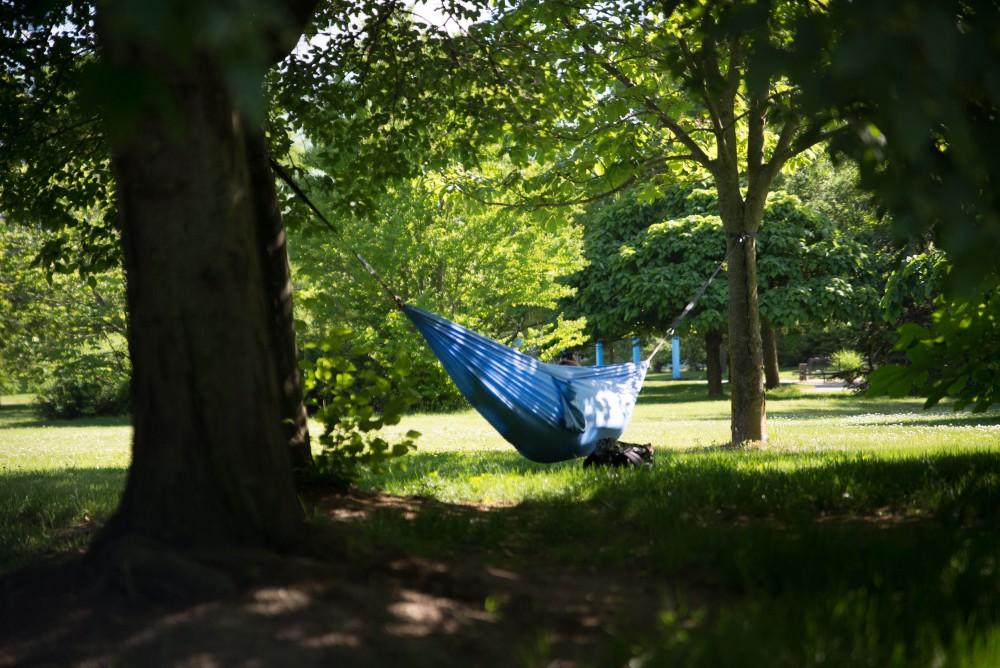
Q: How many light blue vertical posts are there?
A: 3